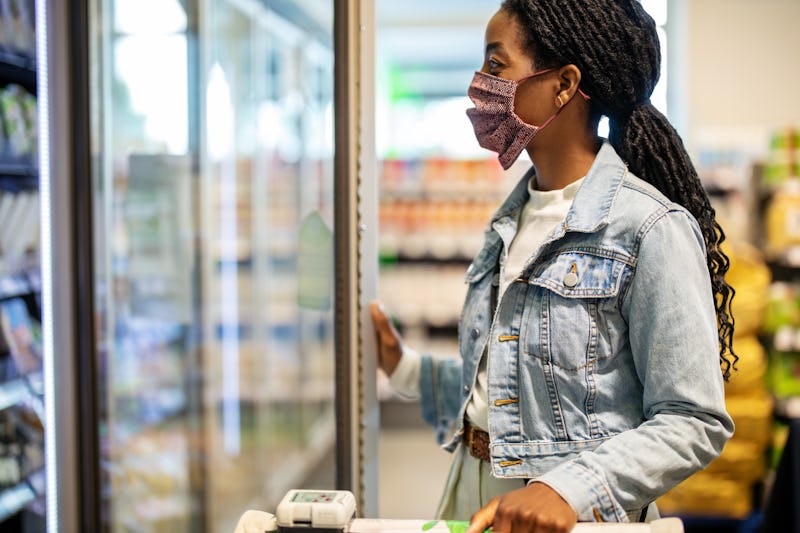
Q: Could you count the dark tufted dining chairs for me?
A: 0